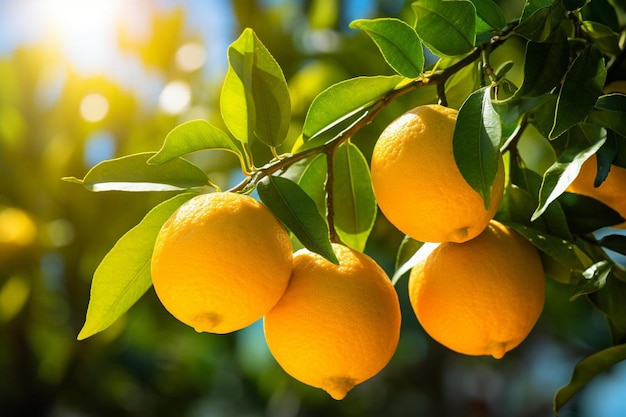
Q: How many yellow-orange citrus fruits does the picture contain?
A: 5